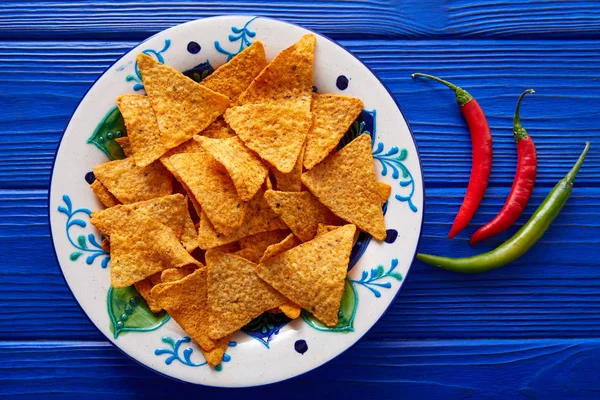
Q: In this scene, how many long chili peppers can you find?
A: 3